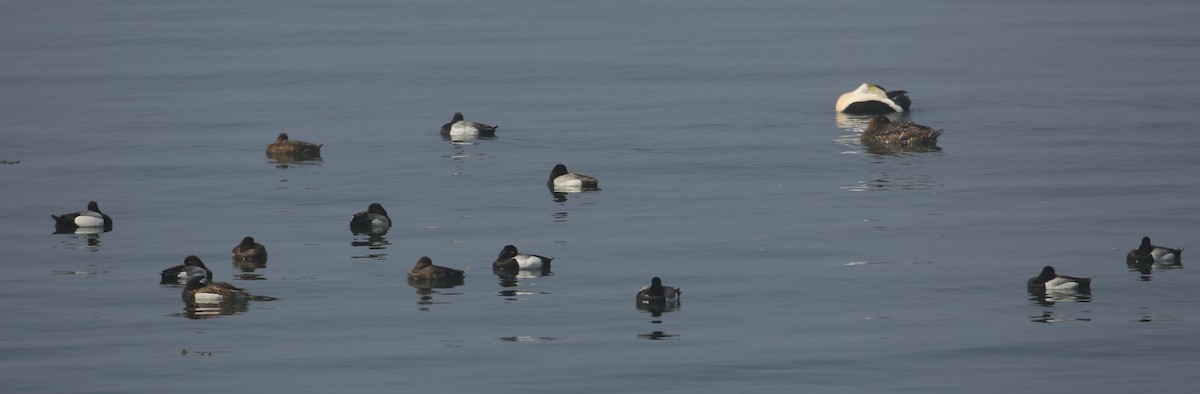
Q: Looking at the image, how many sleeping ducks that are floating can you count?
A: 15